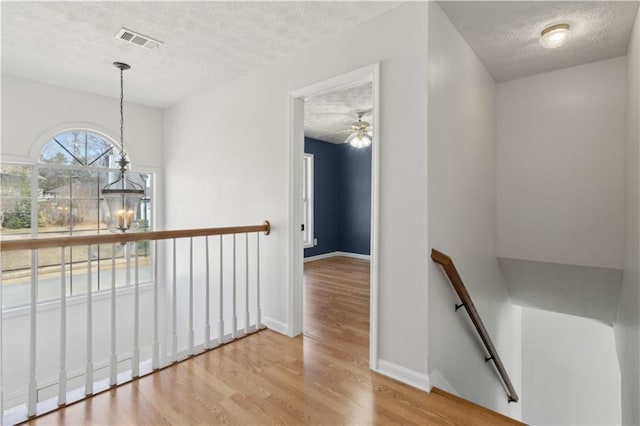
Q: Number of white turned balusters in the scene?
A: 13